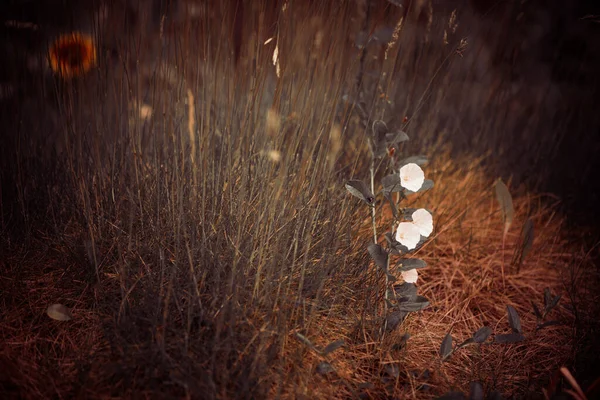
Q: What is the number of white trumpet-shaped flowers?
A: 4